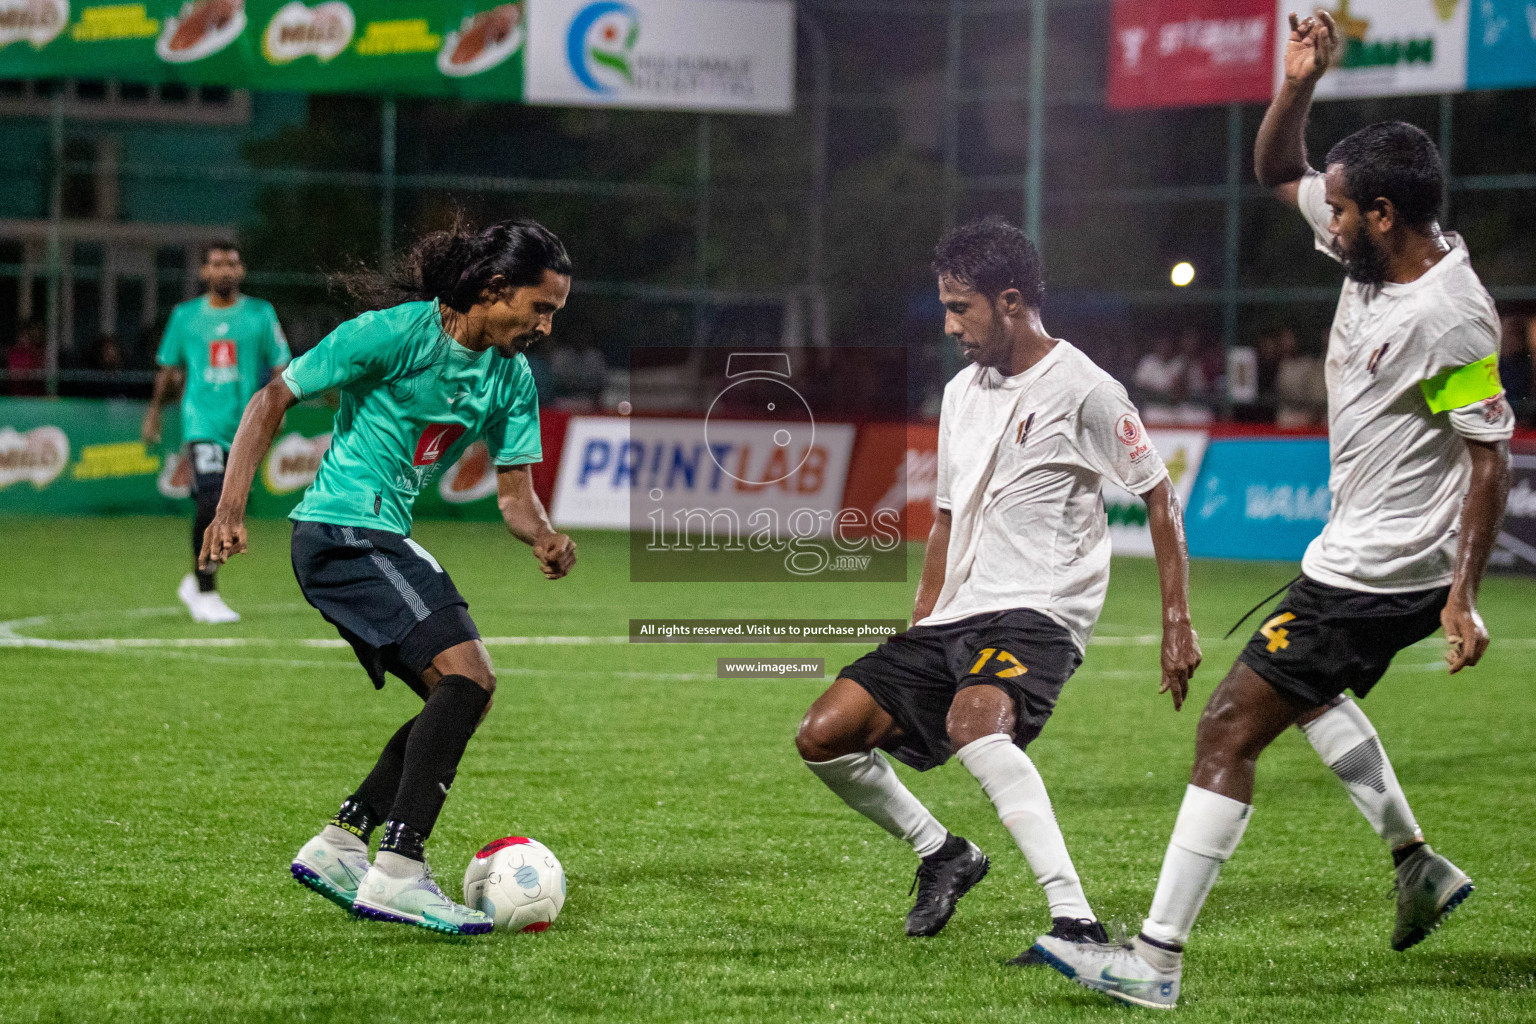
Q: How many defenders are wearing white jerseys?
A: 2